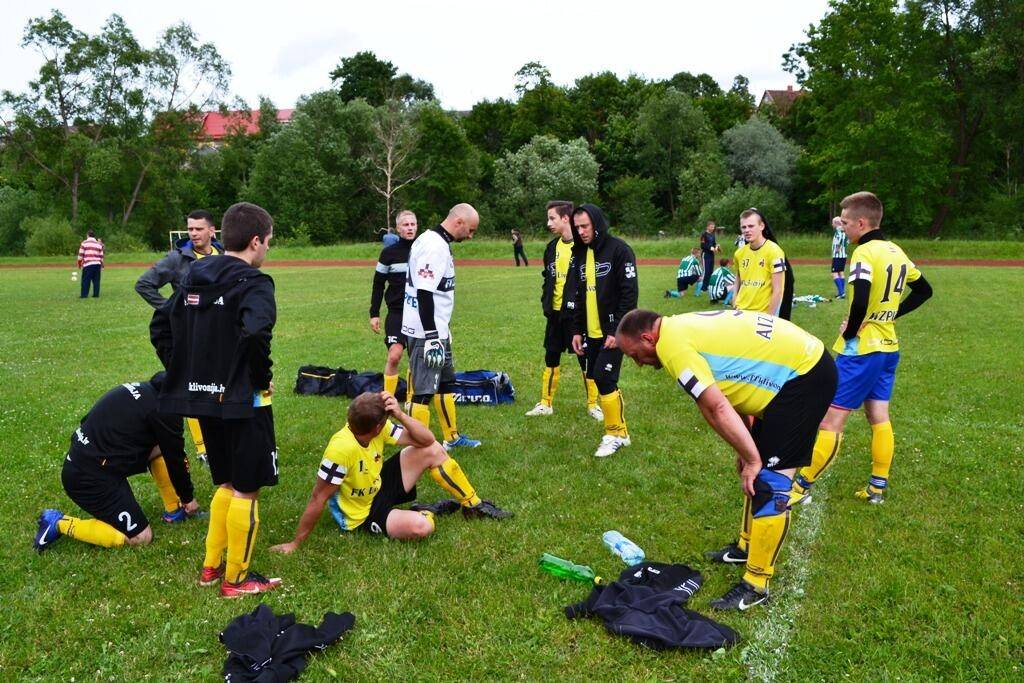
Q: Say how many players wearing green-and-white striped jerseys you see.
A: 3